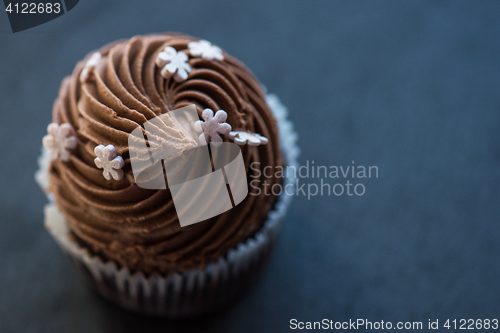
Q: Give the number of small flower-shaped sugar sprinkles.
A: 7